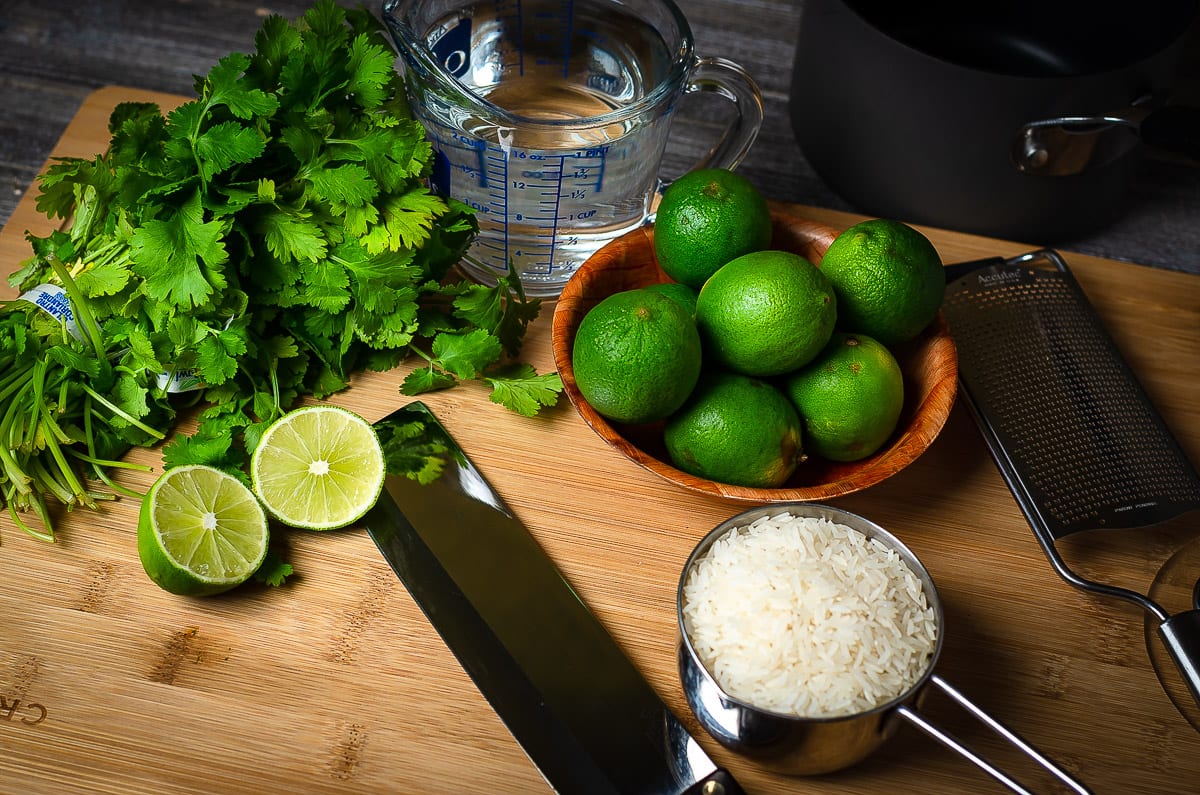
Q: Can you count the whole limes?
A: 7